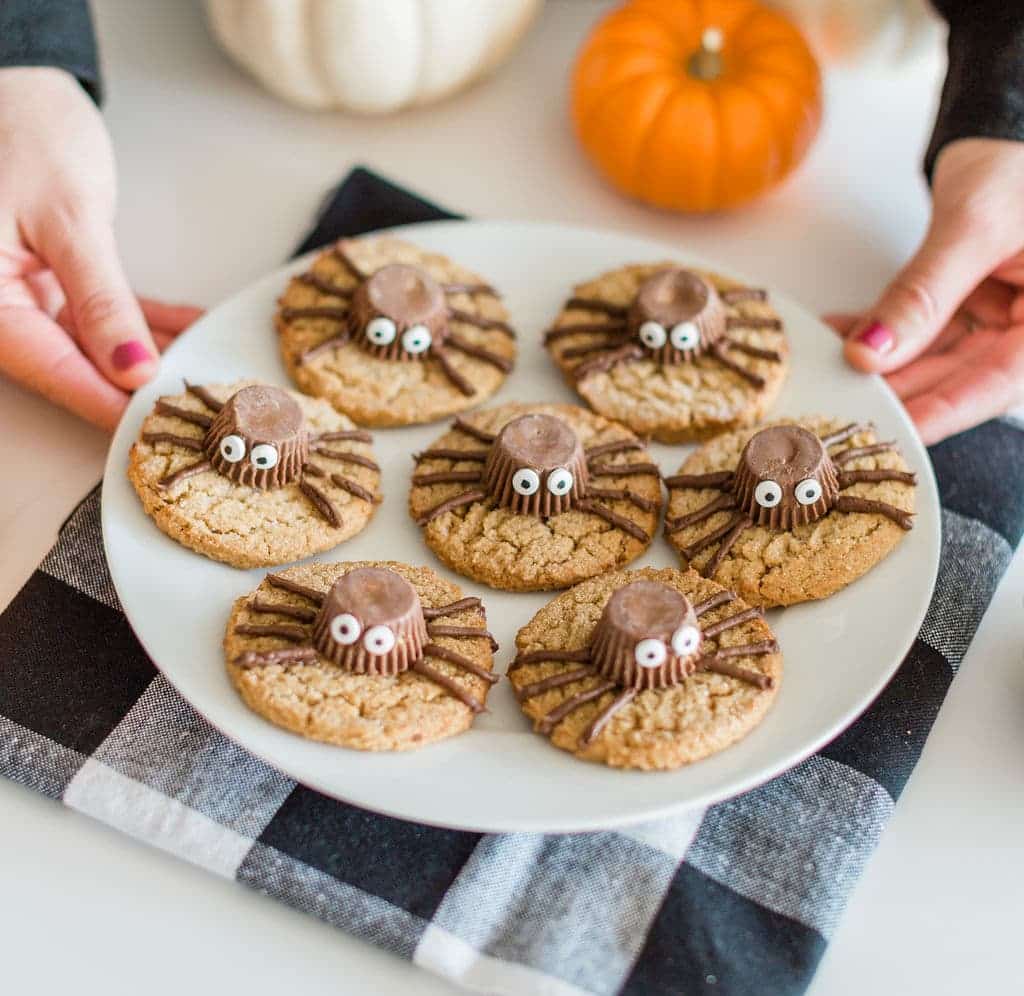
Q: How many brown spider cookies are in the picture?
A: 7